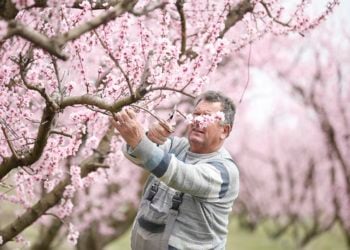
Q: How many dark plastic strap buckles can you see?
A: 2